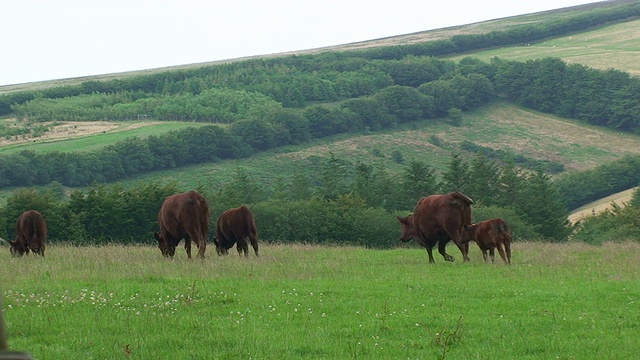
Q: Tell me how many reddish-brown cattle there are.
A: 5